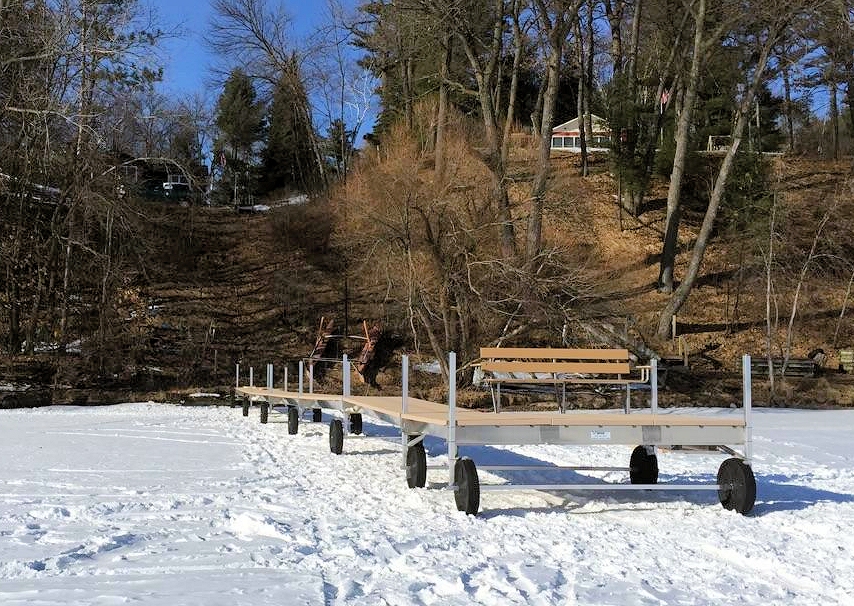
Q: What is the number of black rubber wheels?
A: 10